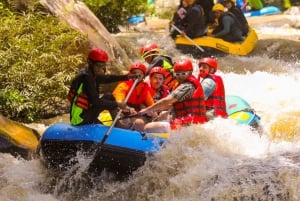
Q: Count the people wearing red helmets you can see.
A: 6